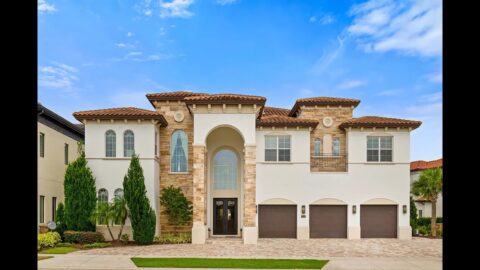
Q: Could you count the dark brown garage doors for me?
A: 3